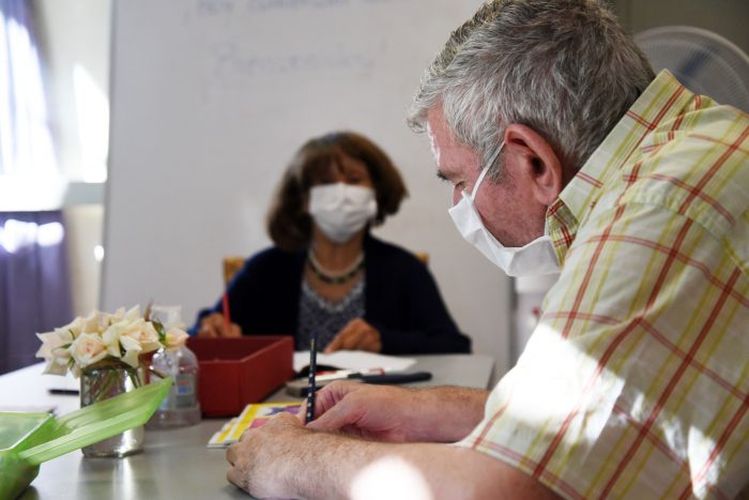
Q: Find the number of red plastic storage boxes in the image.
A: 1